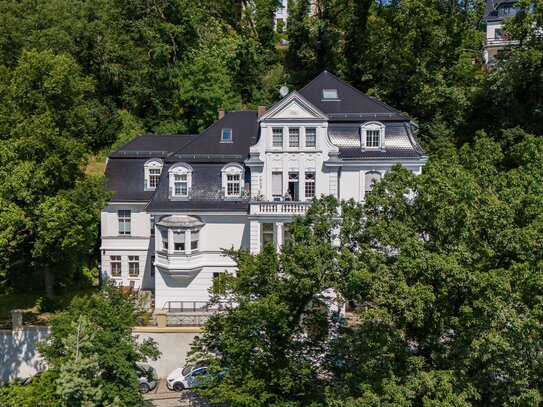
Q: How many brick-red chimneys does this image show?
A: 2